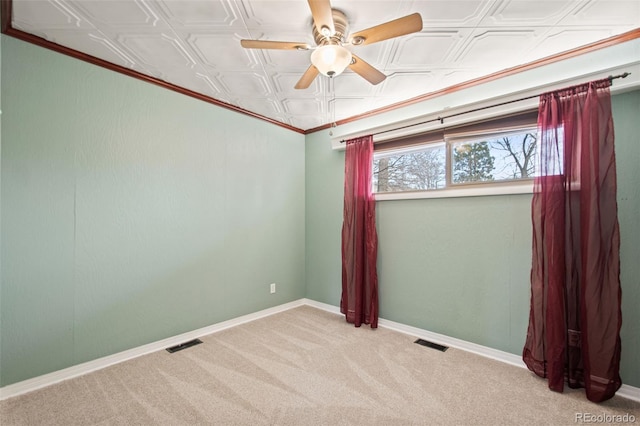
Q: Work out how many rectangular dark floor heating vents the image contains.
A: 2